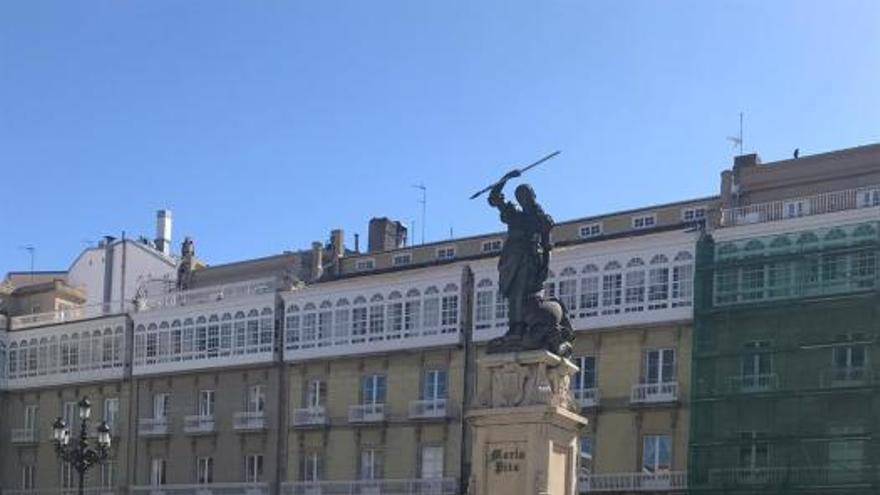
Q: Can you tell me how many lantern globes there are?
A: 3